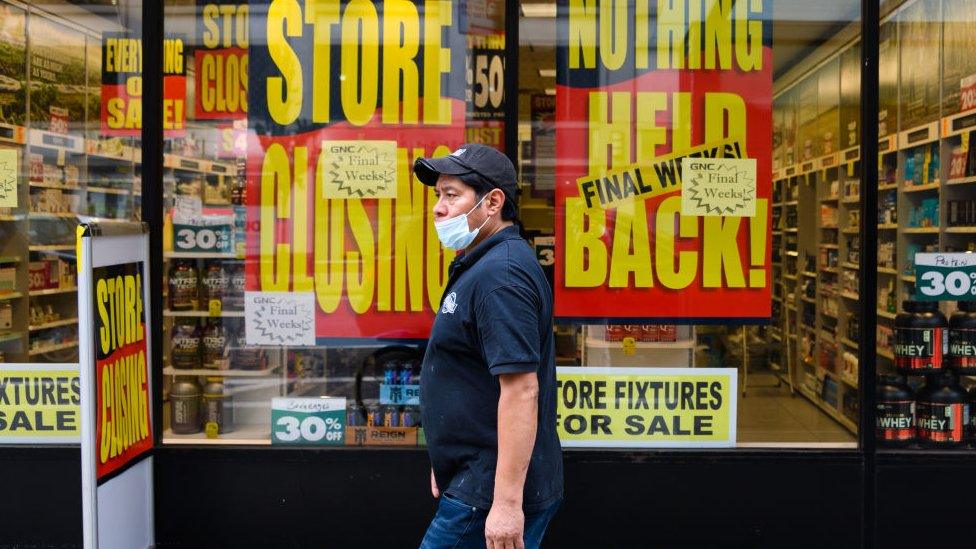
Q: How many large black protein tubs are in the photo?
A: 4